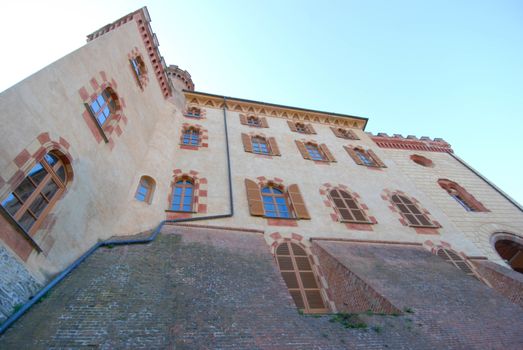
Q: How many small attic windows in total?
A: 4